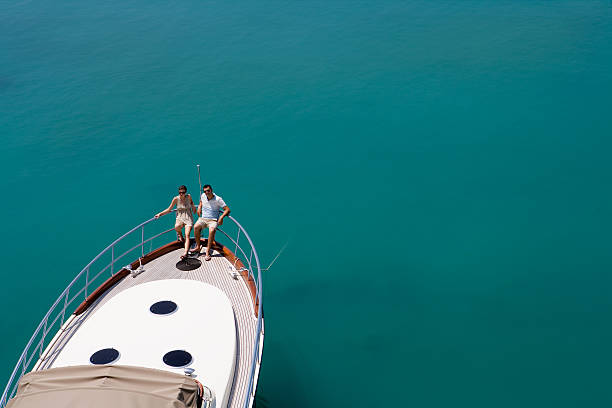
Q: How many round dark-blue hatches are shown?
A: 3